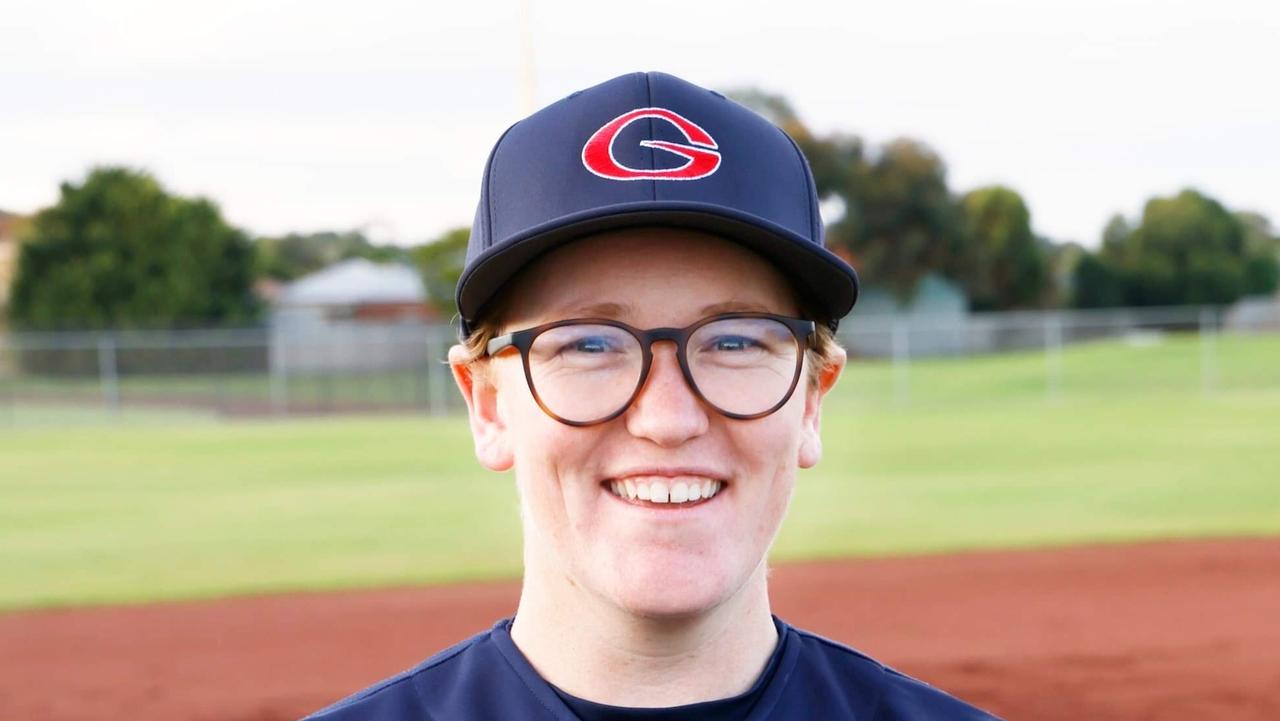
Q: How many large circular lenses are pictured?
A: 2